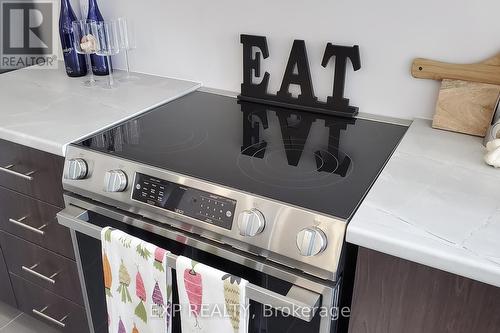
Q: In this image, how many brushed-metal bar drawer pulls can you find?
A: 4